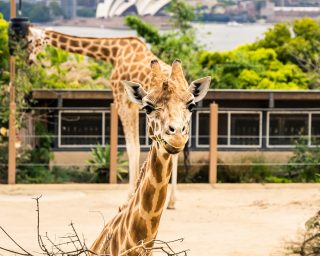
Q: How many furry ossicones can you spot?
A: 2